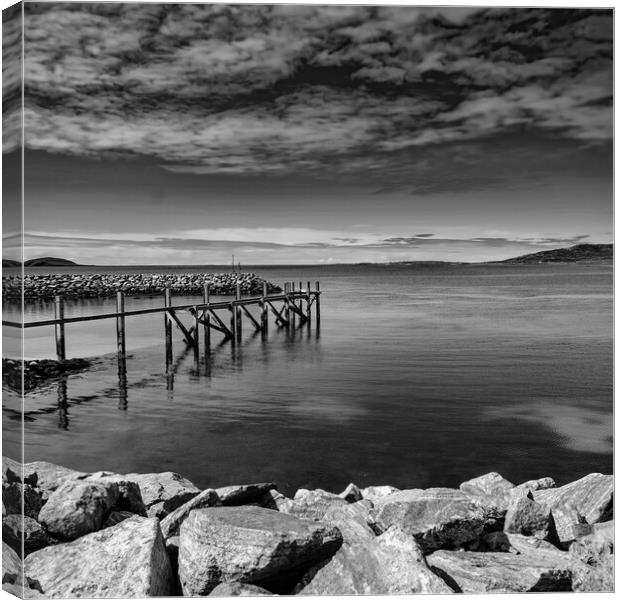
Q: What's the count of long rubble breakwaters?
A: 1